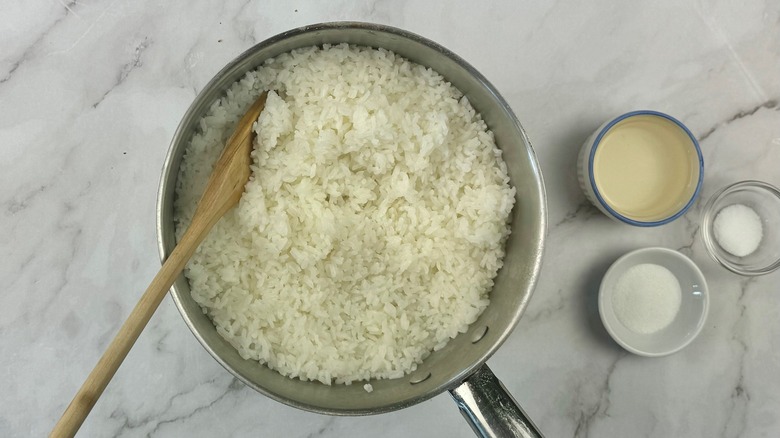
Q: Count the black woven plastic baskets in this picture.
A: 0